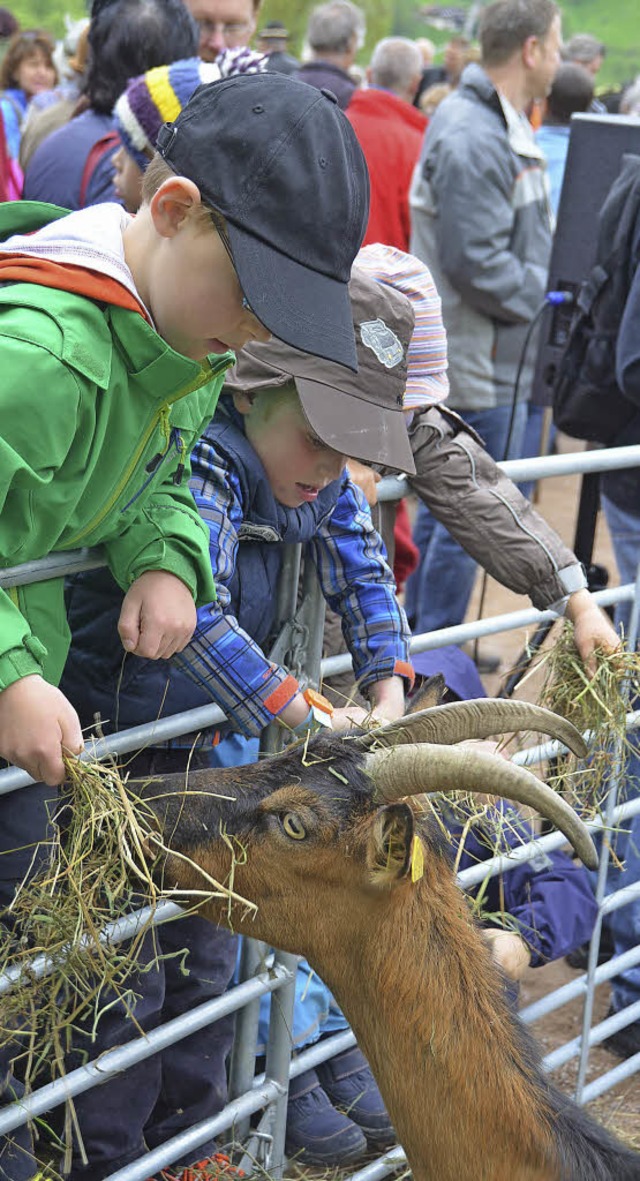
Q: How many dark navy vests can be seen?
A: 1